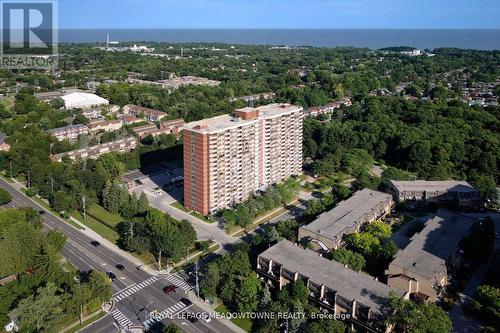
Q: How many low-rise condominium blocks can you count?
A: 4